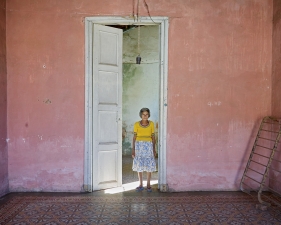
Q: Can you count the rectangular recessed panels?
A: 4